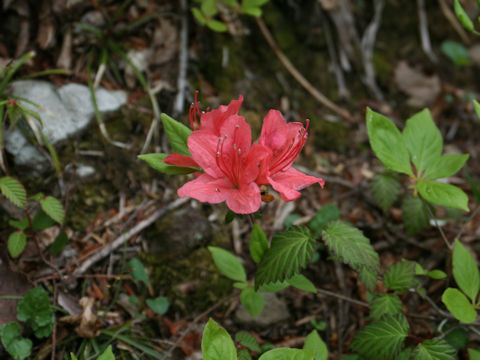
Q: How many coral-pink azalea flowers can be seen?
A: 3